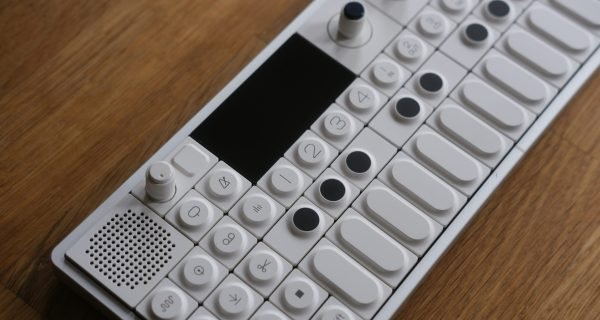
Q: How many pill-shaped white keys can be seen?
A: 11